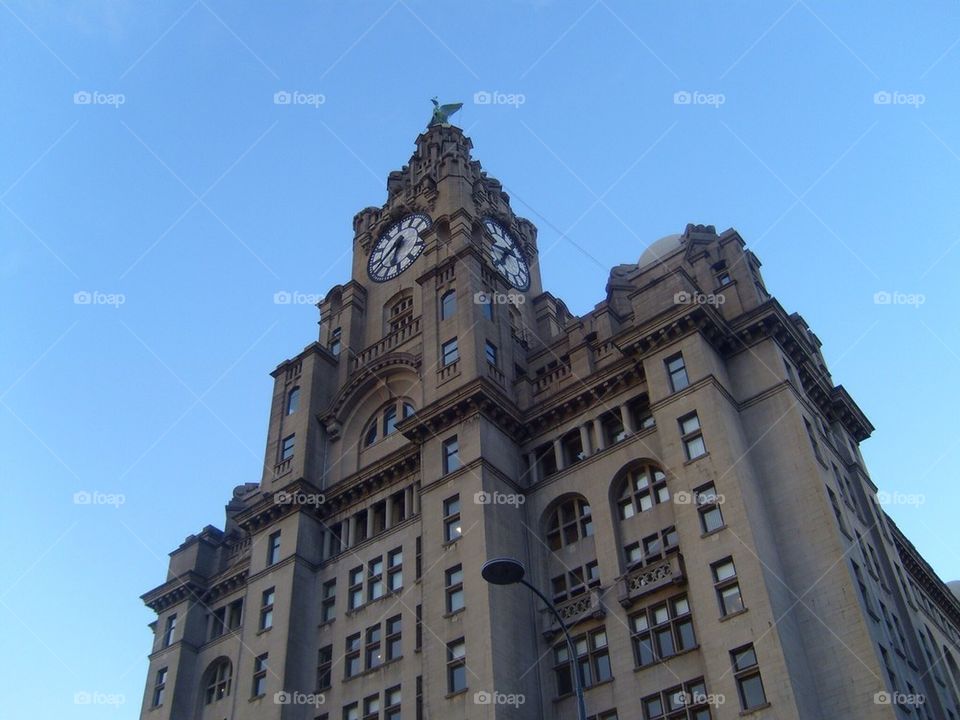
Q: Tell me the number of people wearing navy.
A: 0